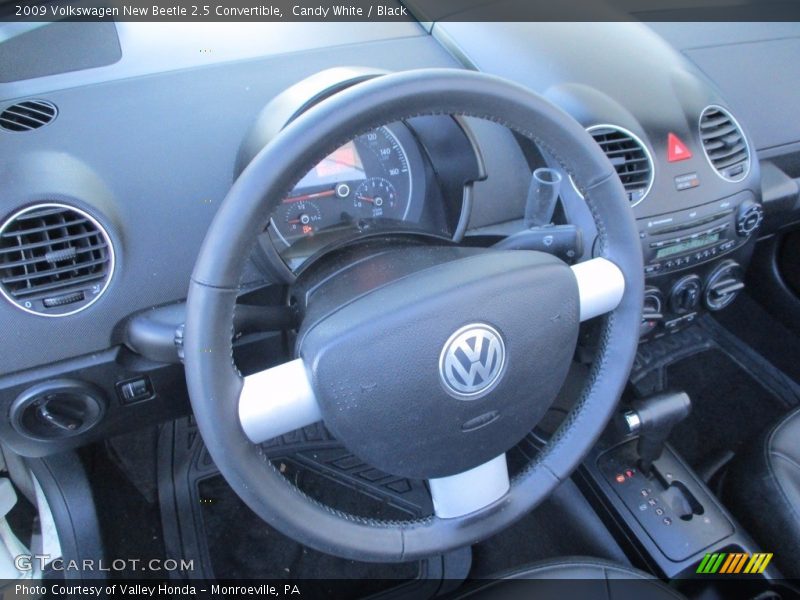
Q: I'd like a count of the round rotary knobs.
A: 5